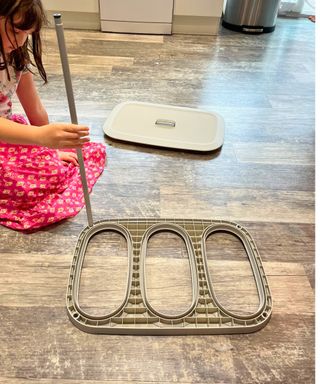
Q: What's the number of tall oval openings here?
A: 3